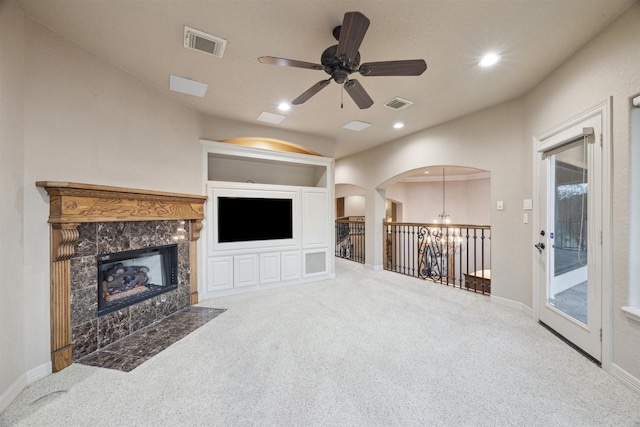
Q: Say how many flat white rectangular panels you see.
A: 3